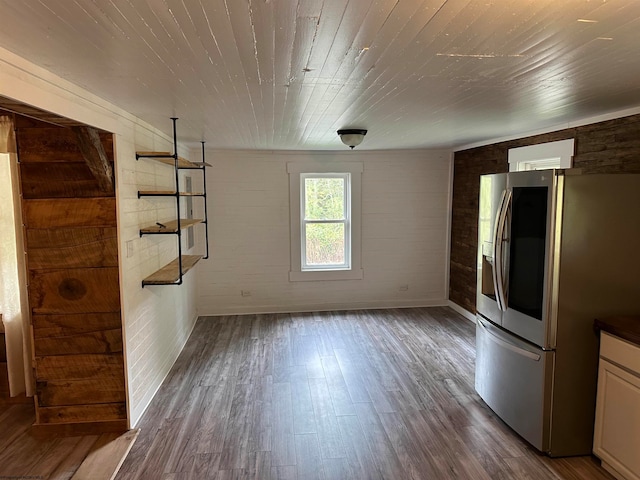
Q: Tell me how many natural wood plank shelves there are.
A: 4